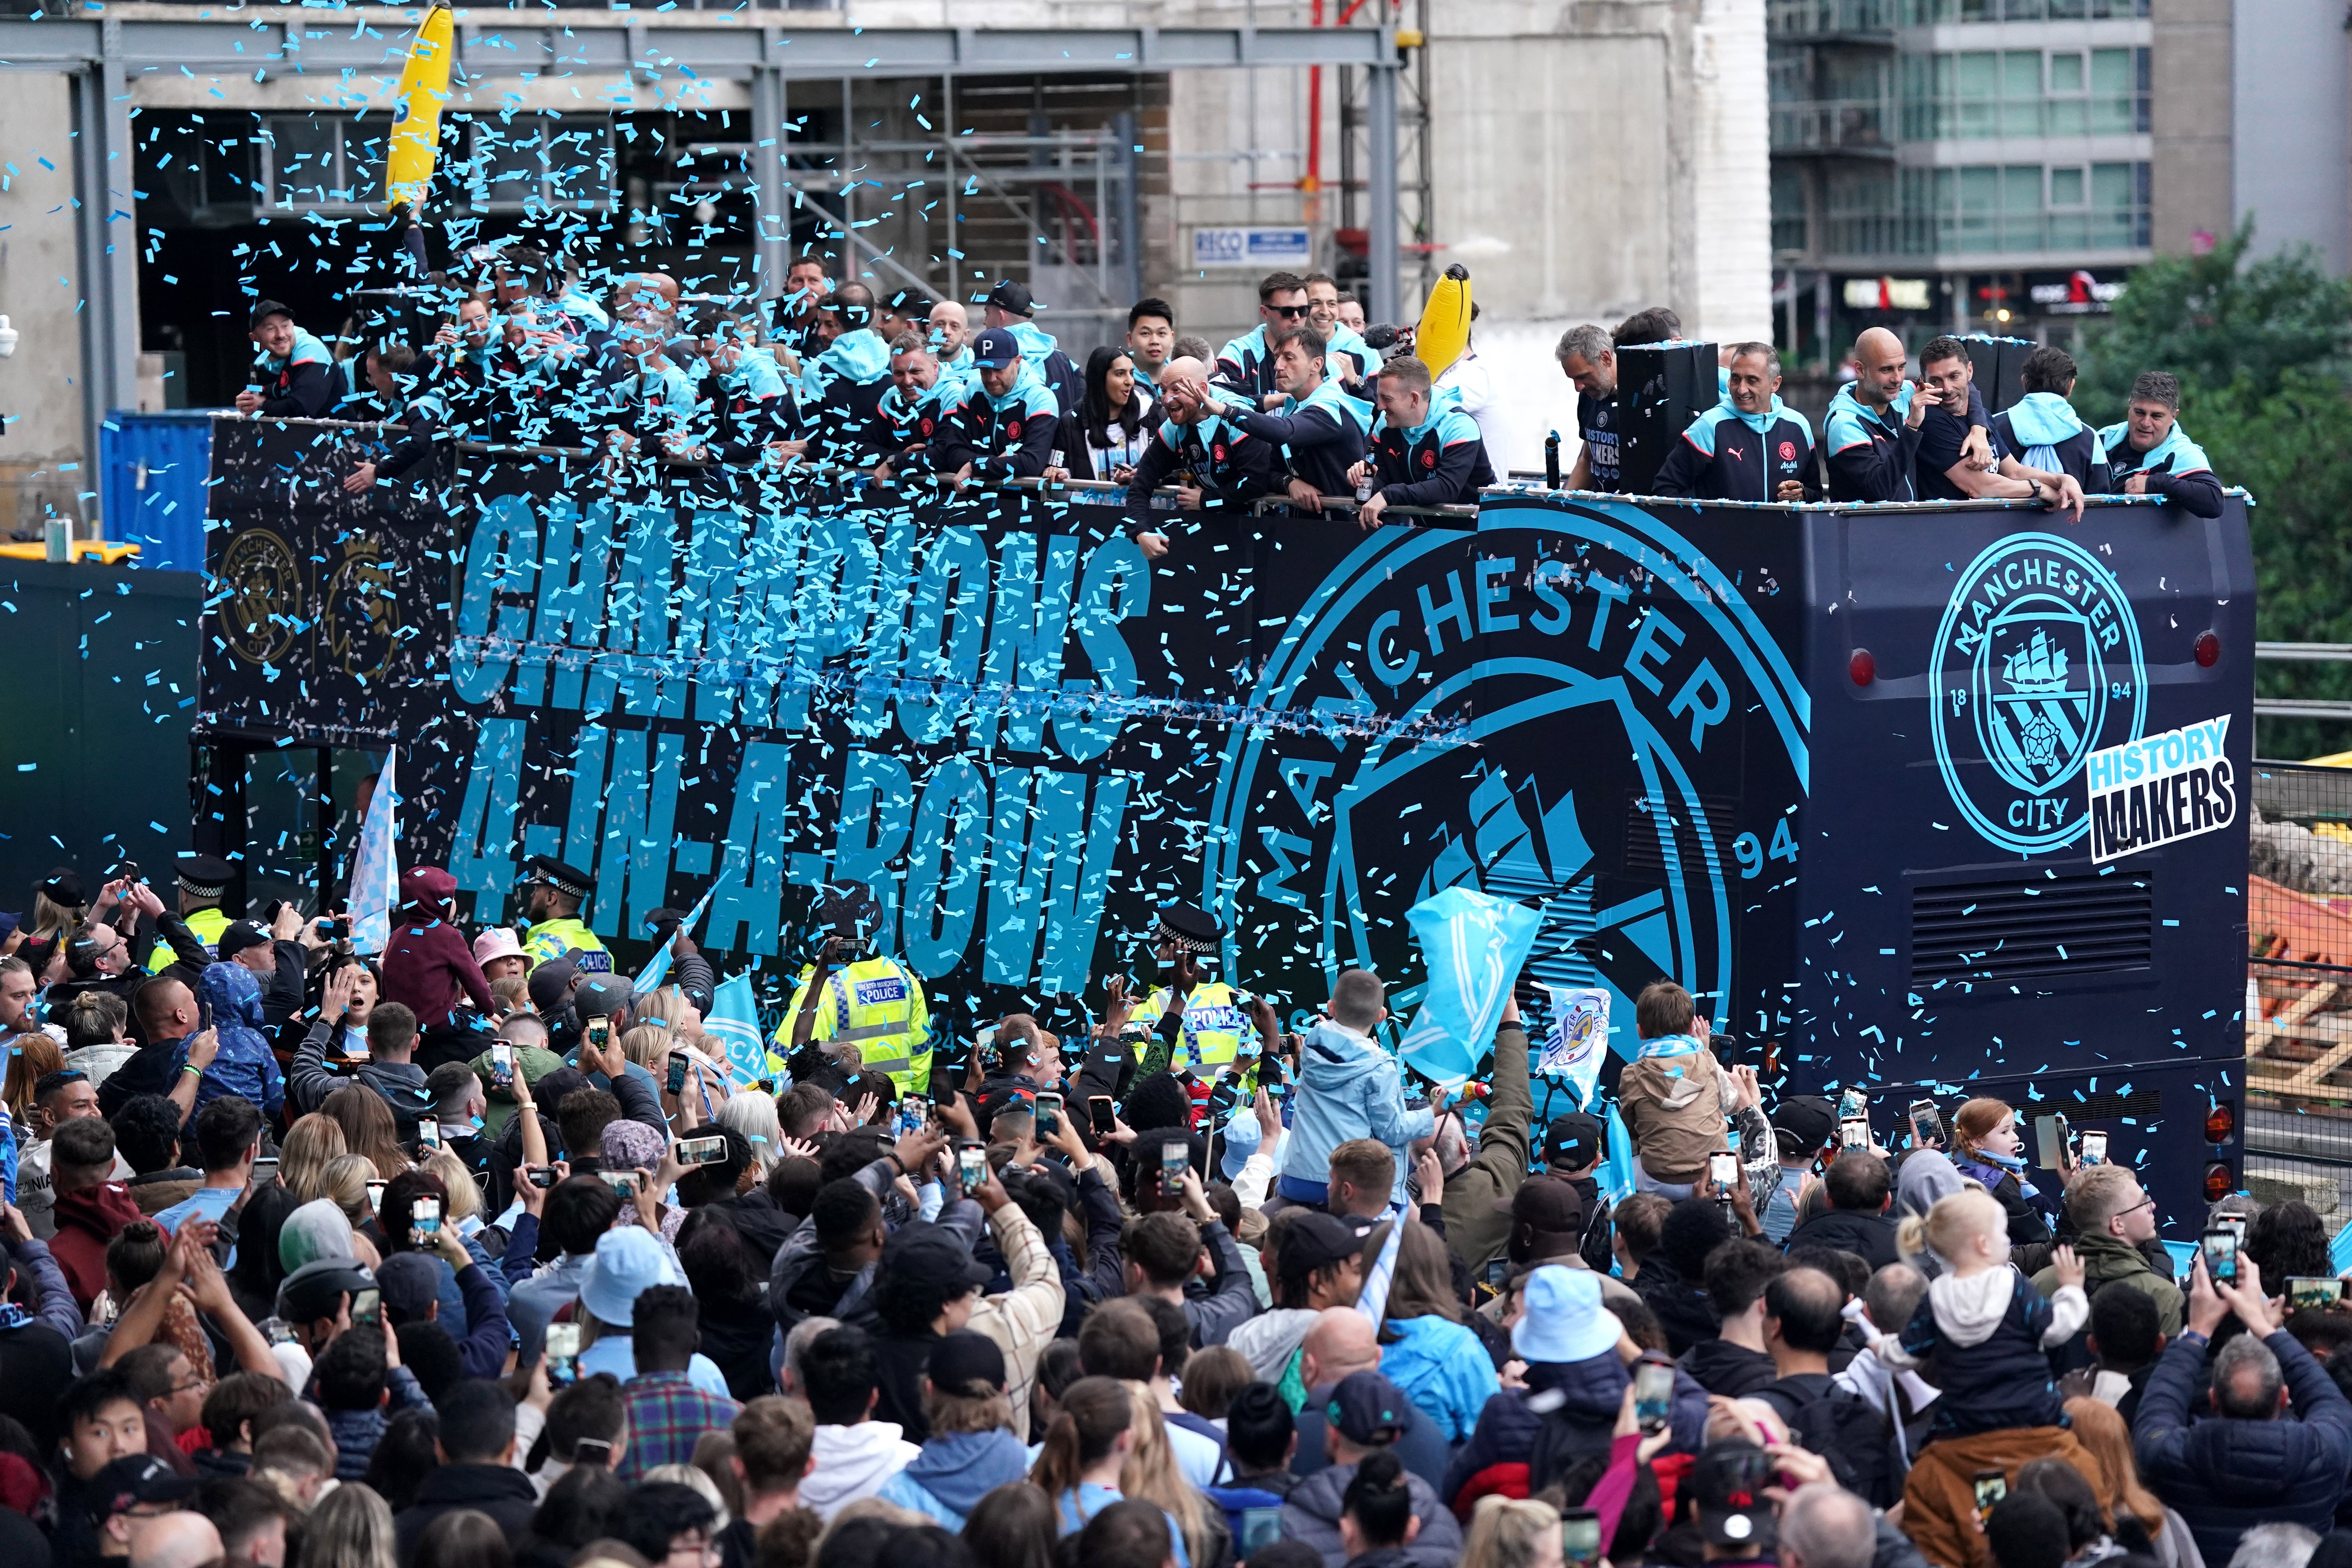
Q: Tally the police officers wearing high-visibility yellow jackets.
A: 4